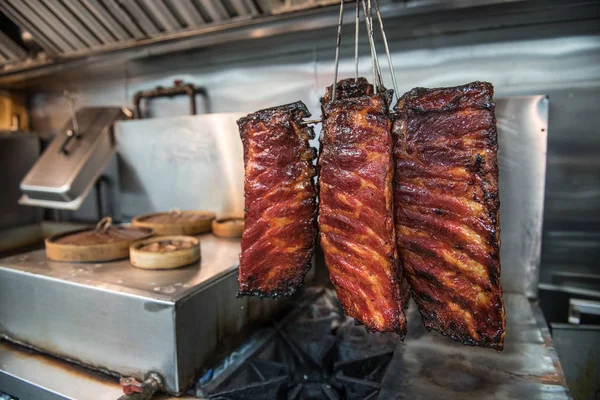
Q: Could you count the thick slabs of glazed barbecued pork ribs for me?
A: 3